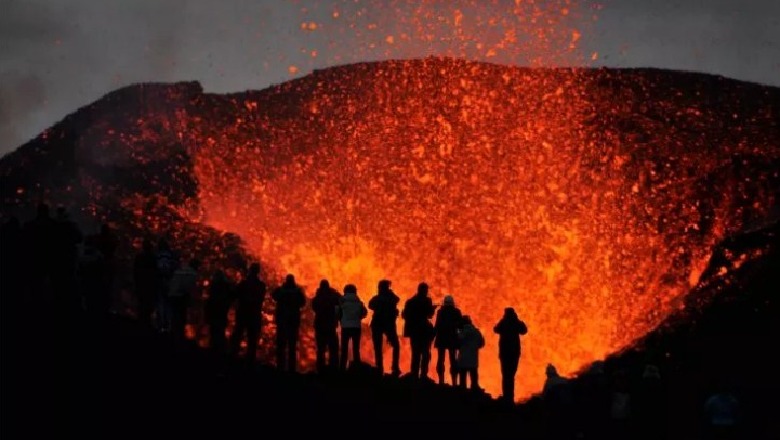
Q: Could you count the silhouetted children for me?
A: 1